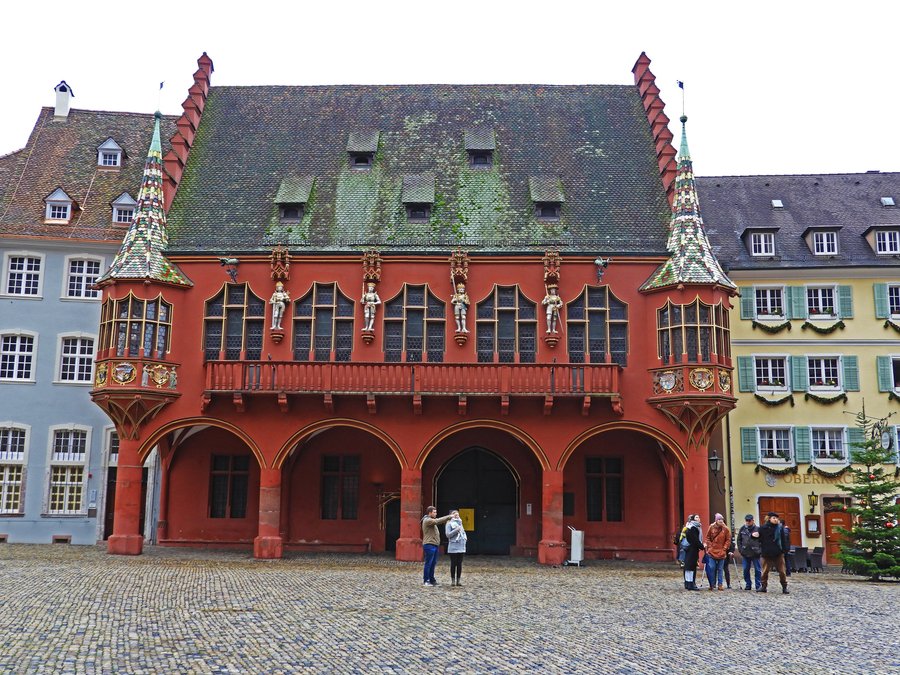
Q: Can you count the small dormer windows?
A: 11